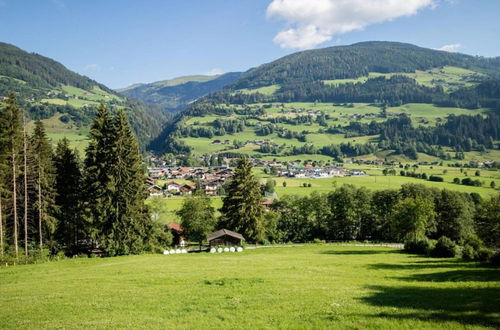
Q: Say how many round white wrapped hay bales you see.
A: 9